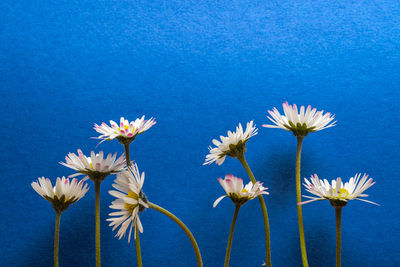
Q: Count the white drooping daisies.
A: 1